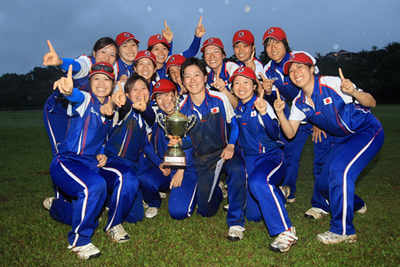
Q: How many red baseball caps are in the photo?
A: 11